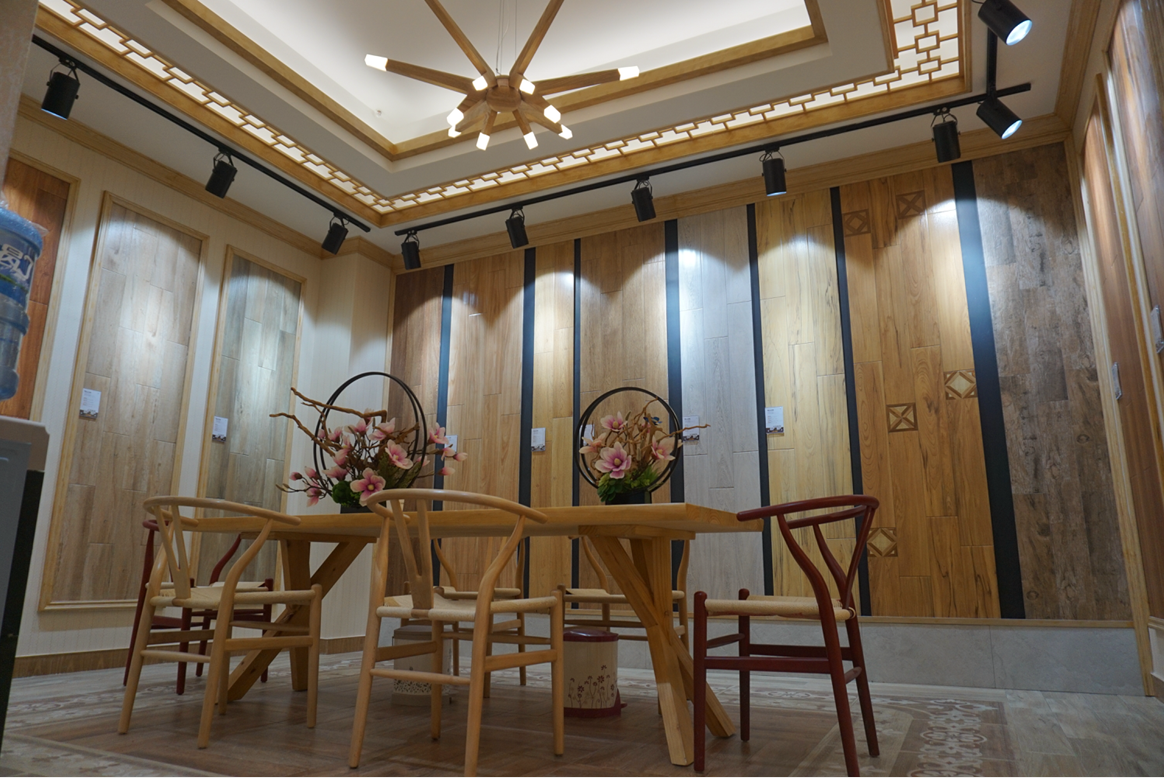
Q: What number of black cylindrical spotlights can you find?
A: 10